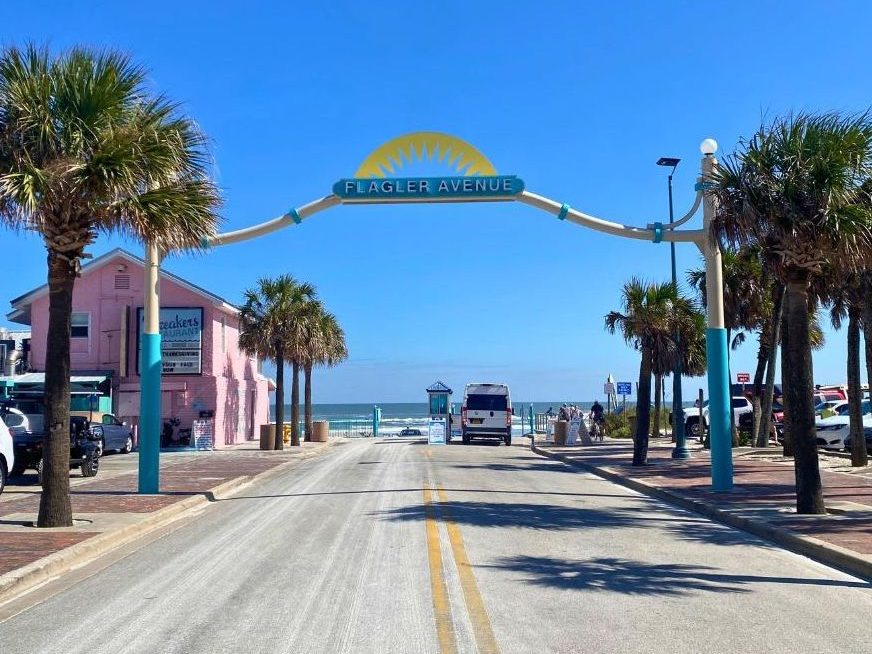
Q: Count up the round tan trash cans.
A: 3